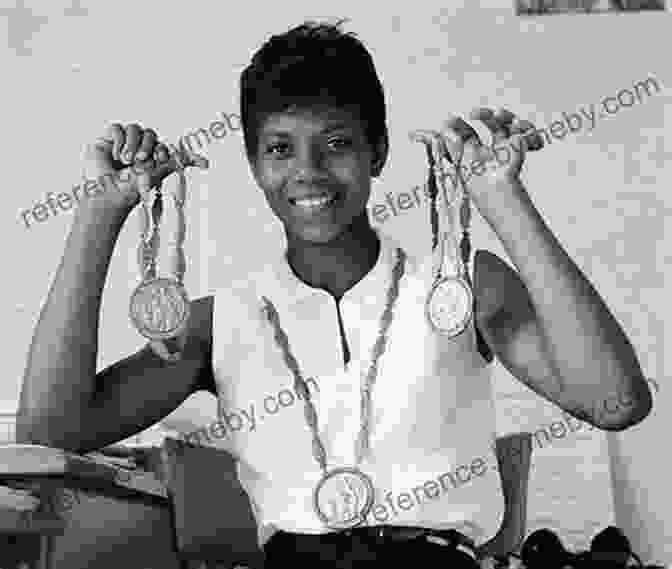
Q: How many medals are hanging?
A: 3